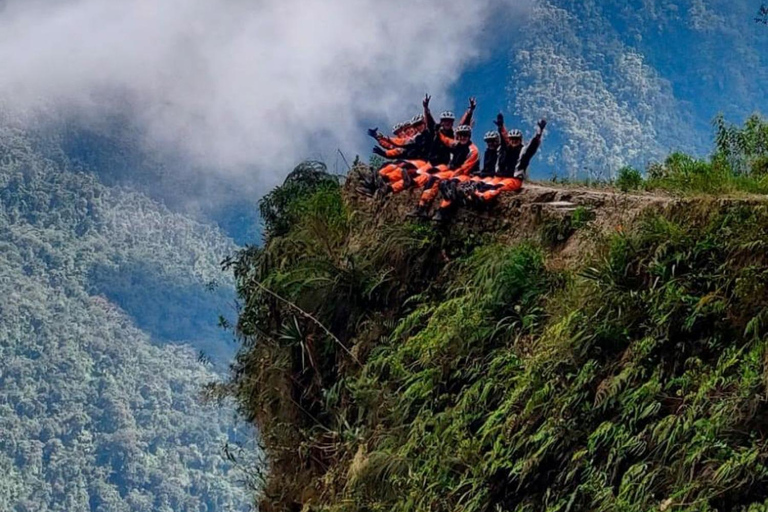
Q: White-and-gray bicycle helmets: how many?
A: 7